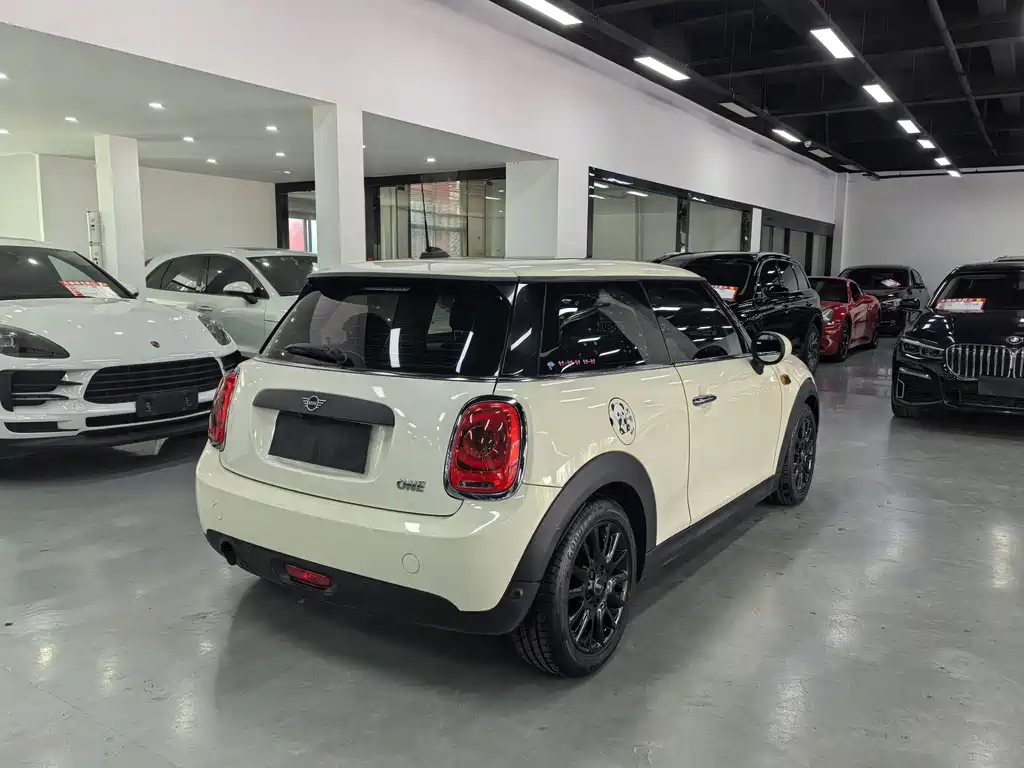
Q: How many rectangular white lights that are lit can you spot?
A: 9